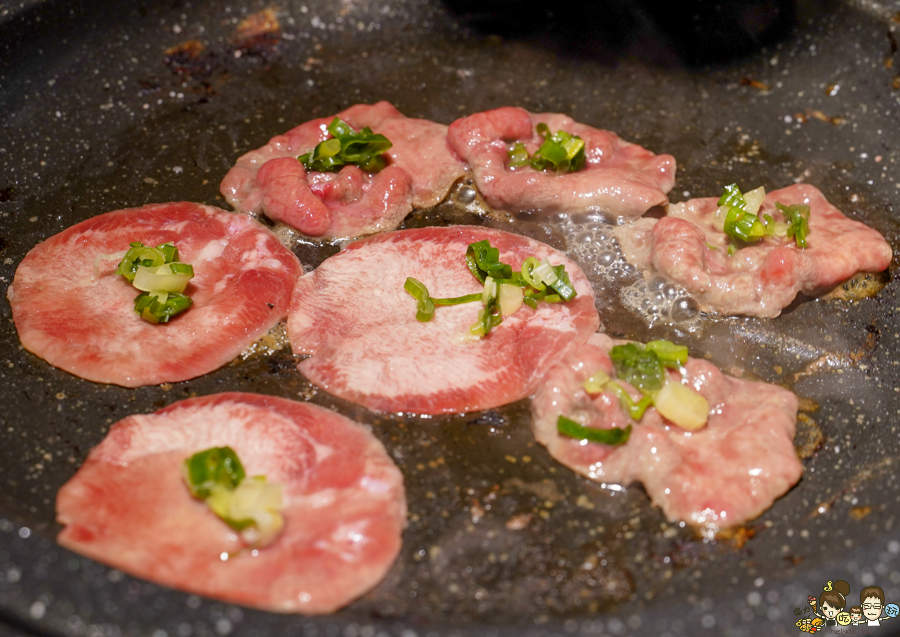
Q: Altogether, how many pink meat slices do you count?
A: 7